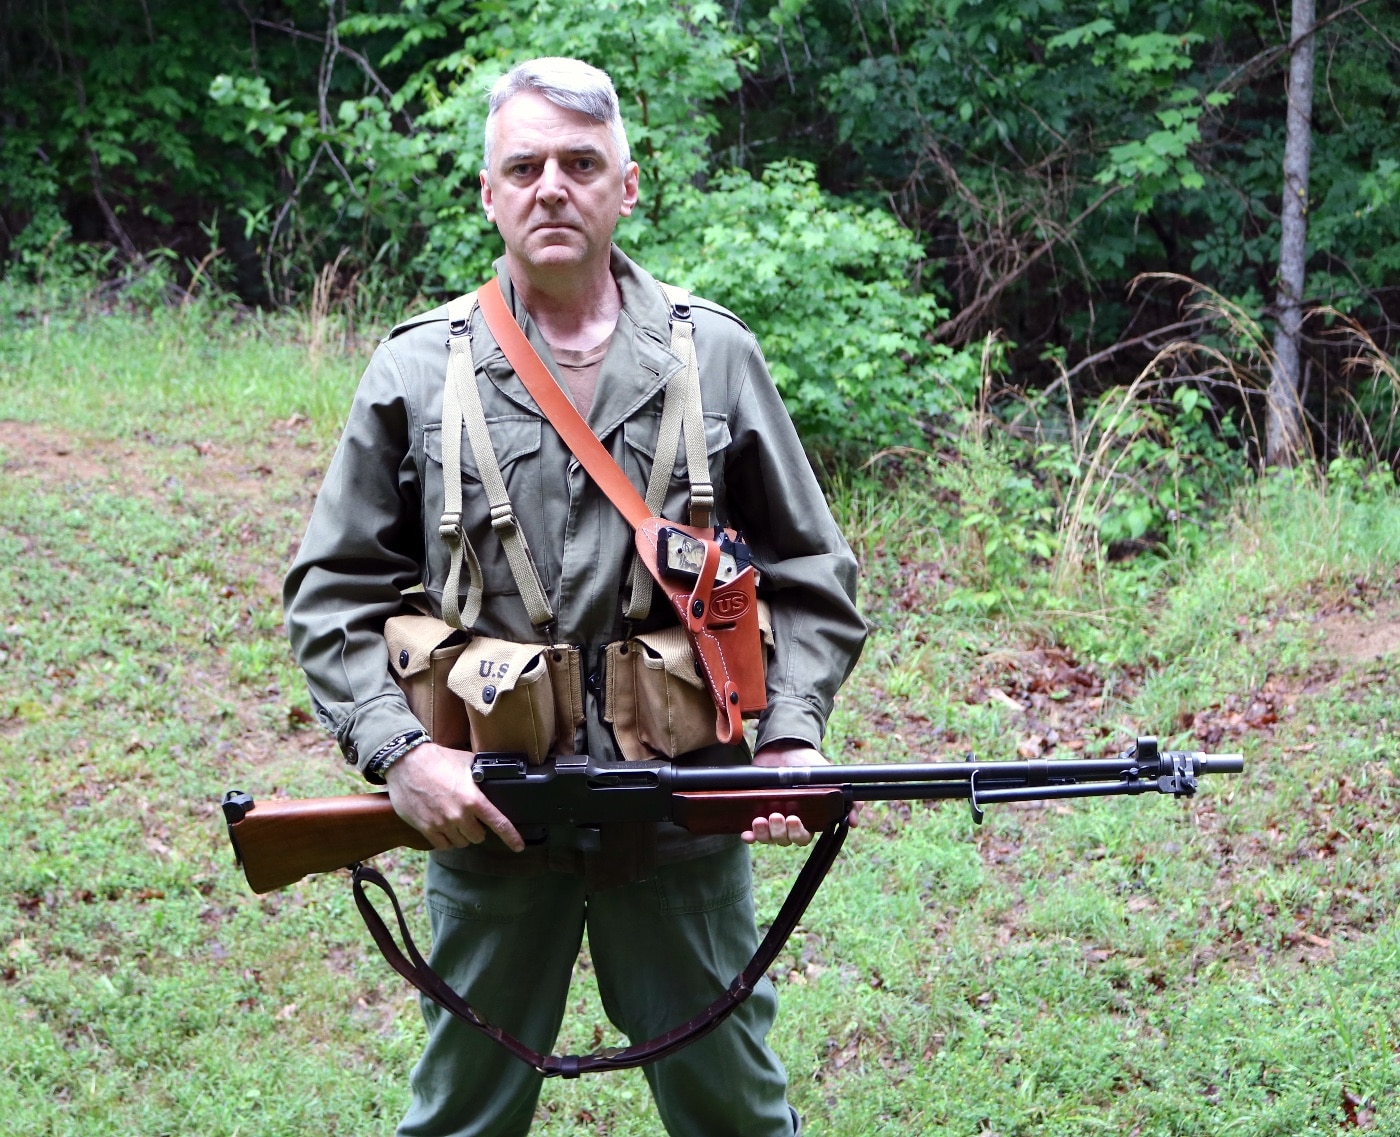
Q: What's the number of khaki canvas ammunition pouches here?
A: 4